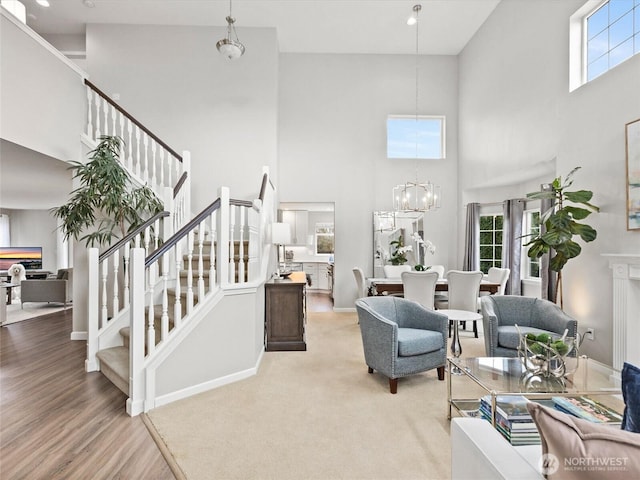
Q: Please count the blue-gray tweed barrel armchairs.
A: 2